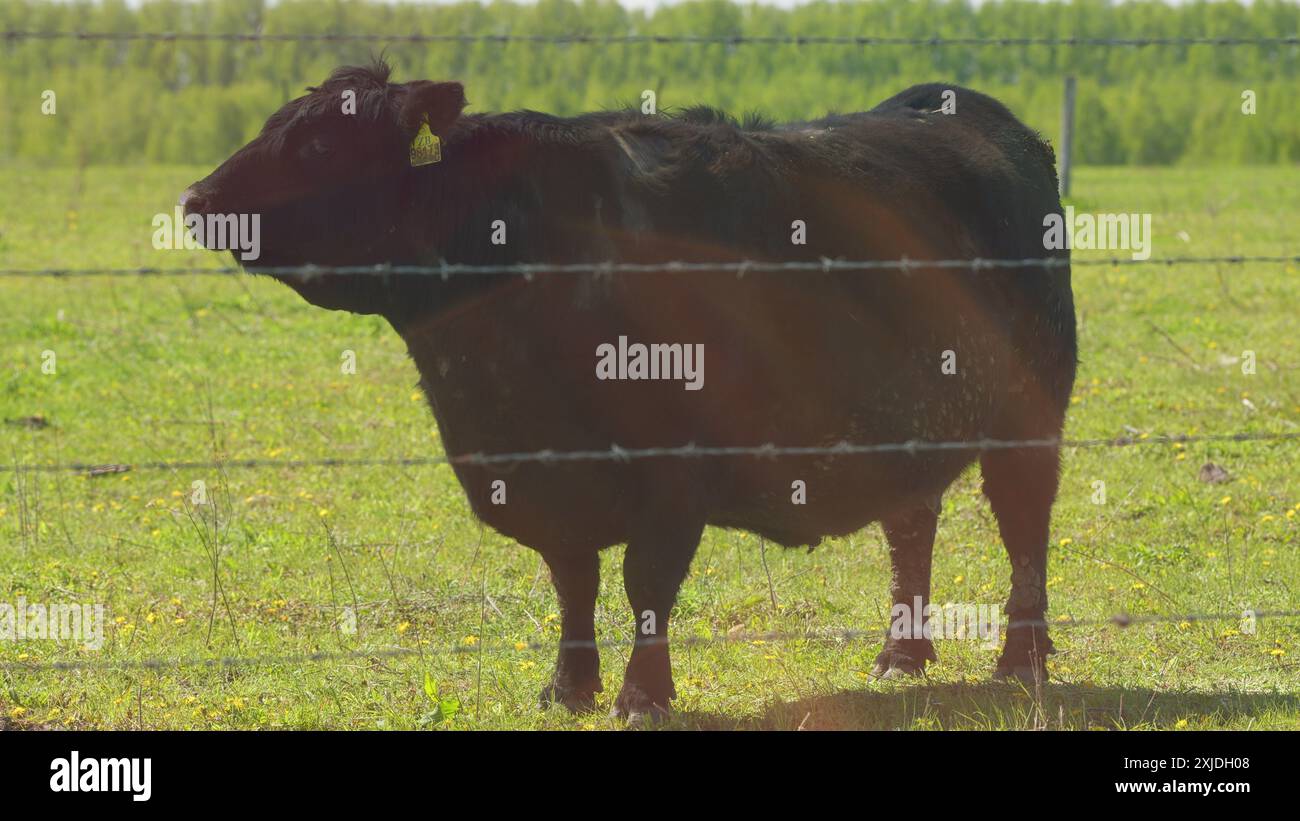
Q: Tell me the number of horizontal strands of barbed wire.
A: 4